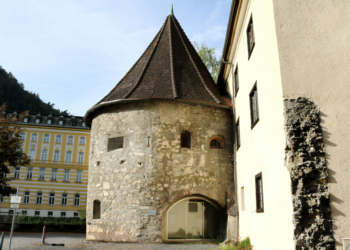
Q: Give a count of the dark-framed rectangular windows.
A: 5